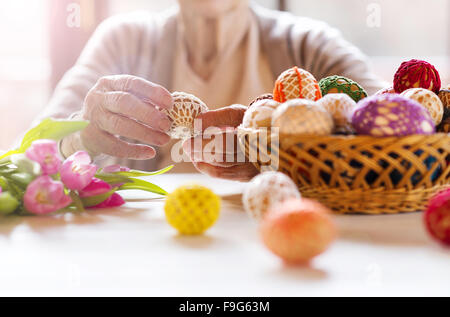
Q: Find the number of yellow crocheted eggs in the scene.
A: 1